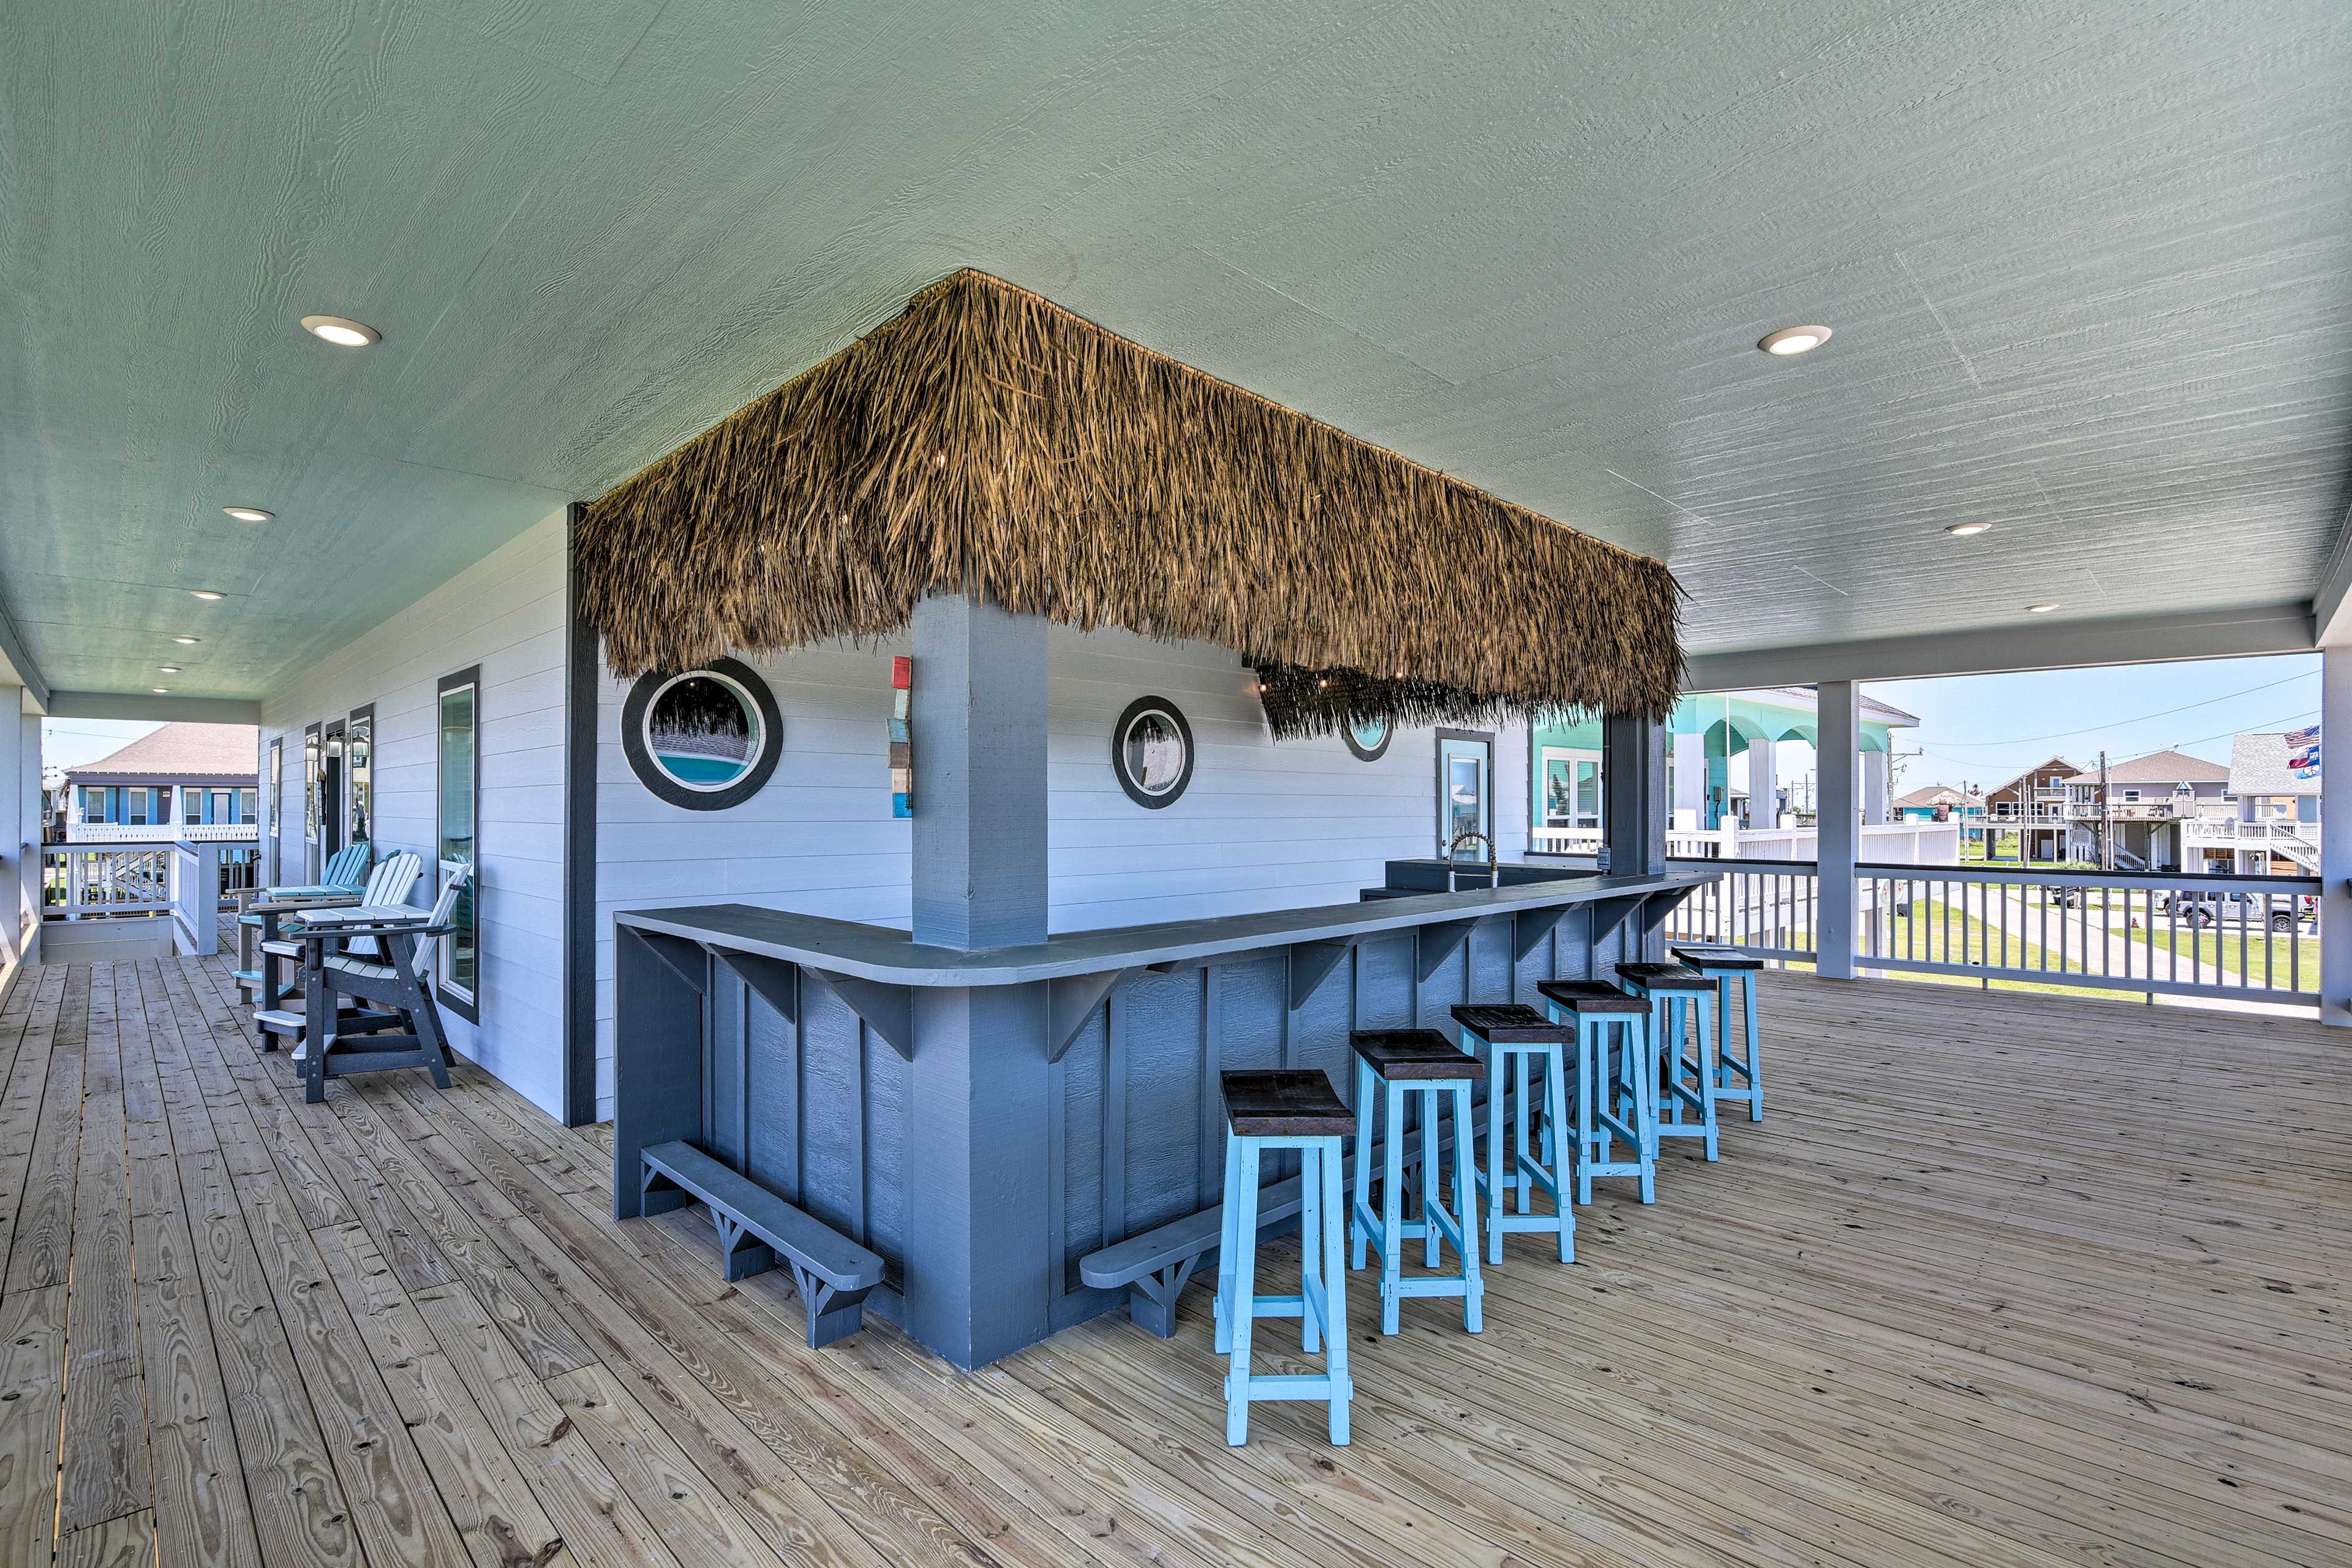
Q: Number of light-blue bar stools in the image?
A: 6